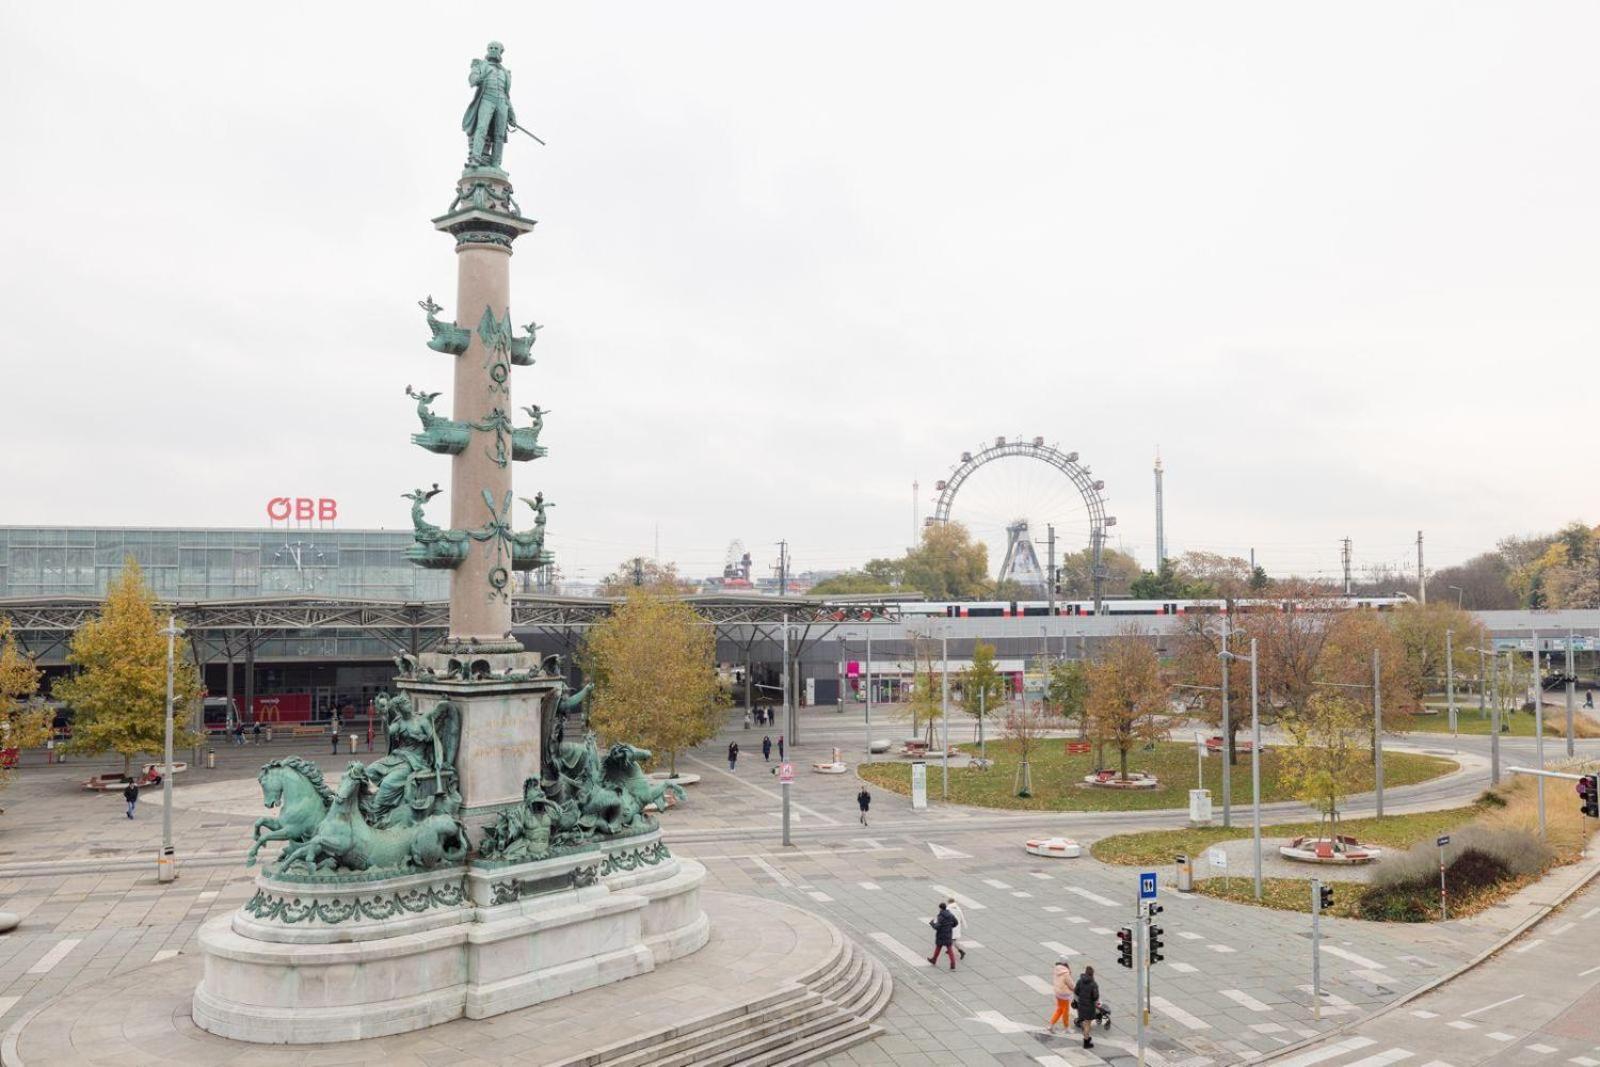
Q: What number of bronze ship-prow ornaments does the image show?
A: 6